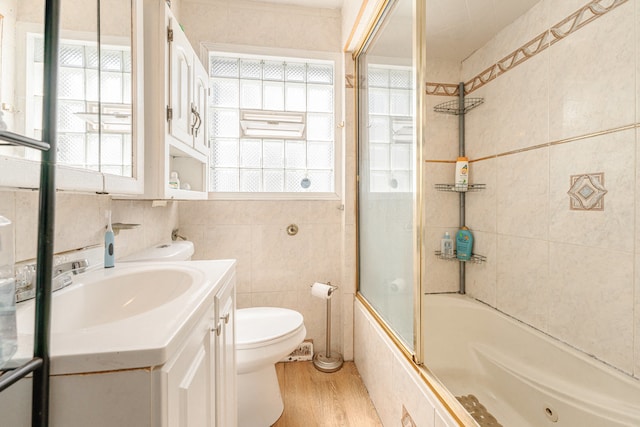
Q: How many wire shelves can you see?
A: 3